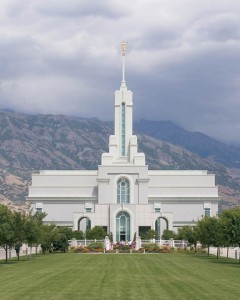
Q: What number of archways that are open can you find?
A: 2